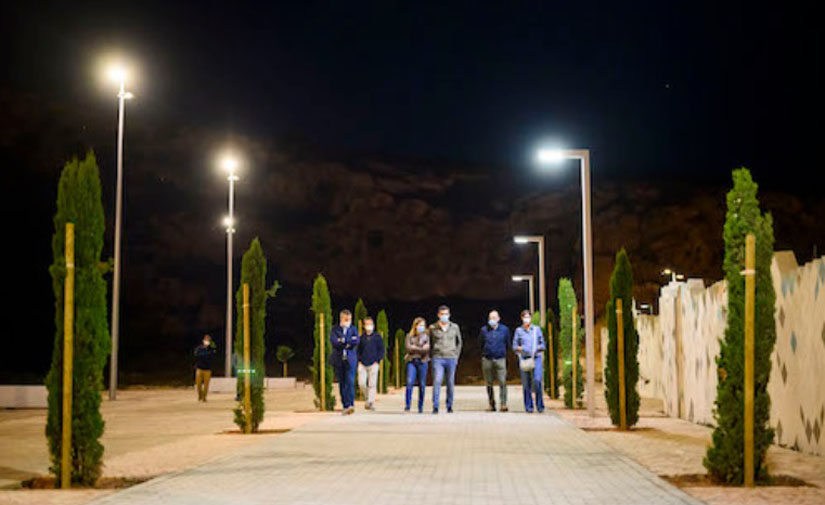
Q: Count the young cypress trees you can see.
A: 11